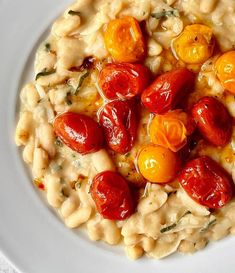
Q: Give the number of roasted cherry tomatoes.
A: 12